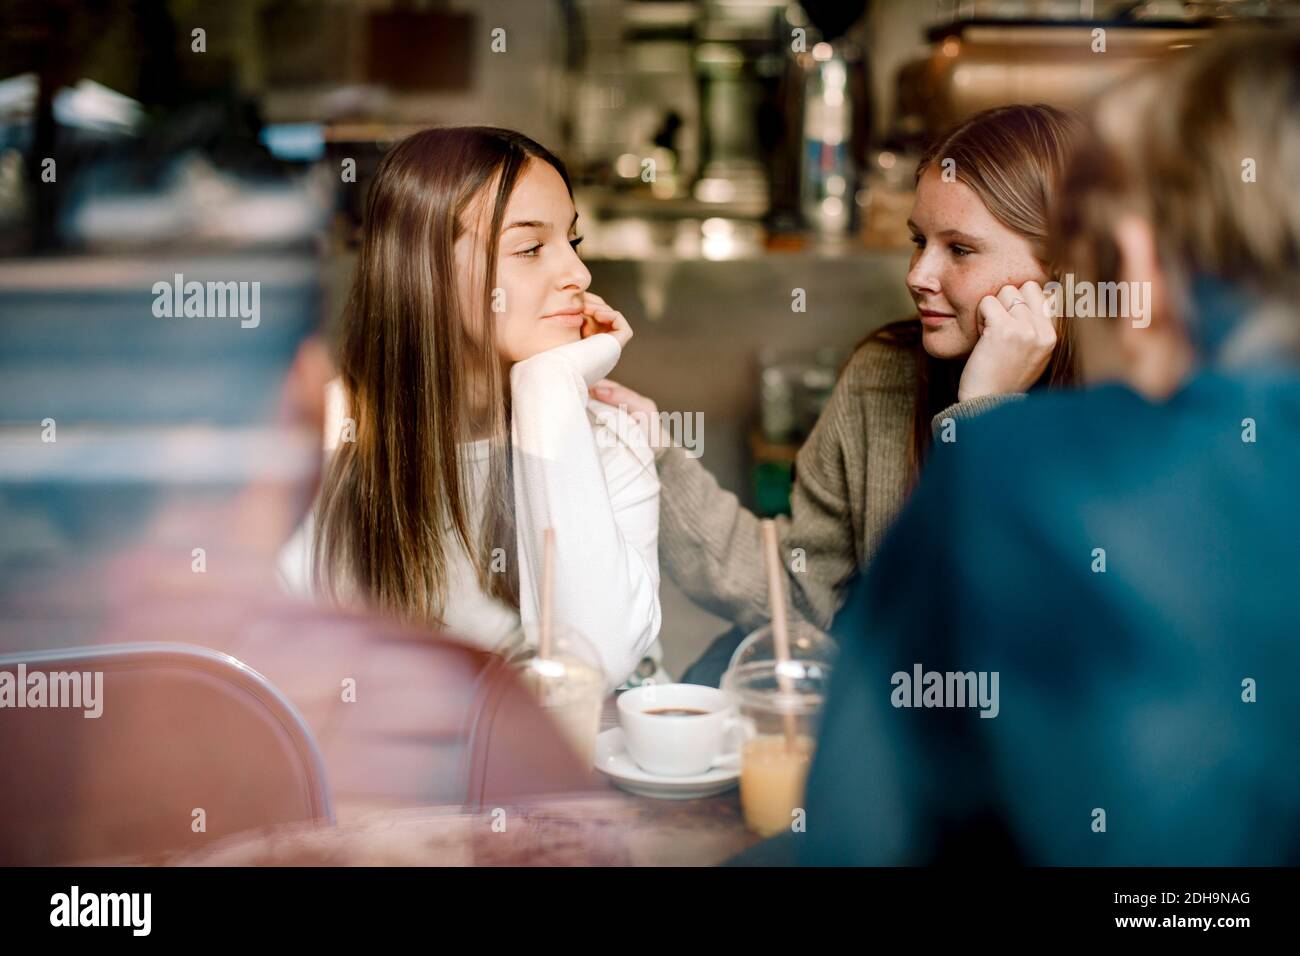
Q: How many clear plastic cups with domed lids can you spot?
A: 2